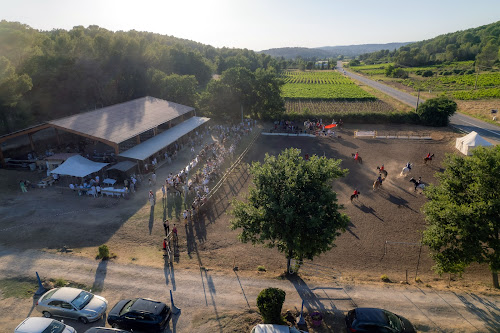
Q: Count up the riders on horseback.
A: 7